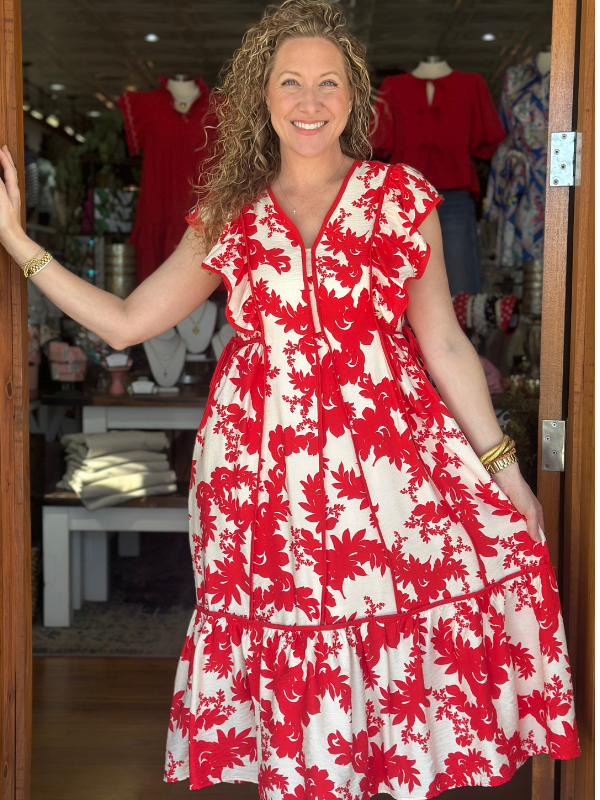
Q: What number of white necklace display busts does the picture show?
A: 3